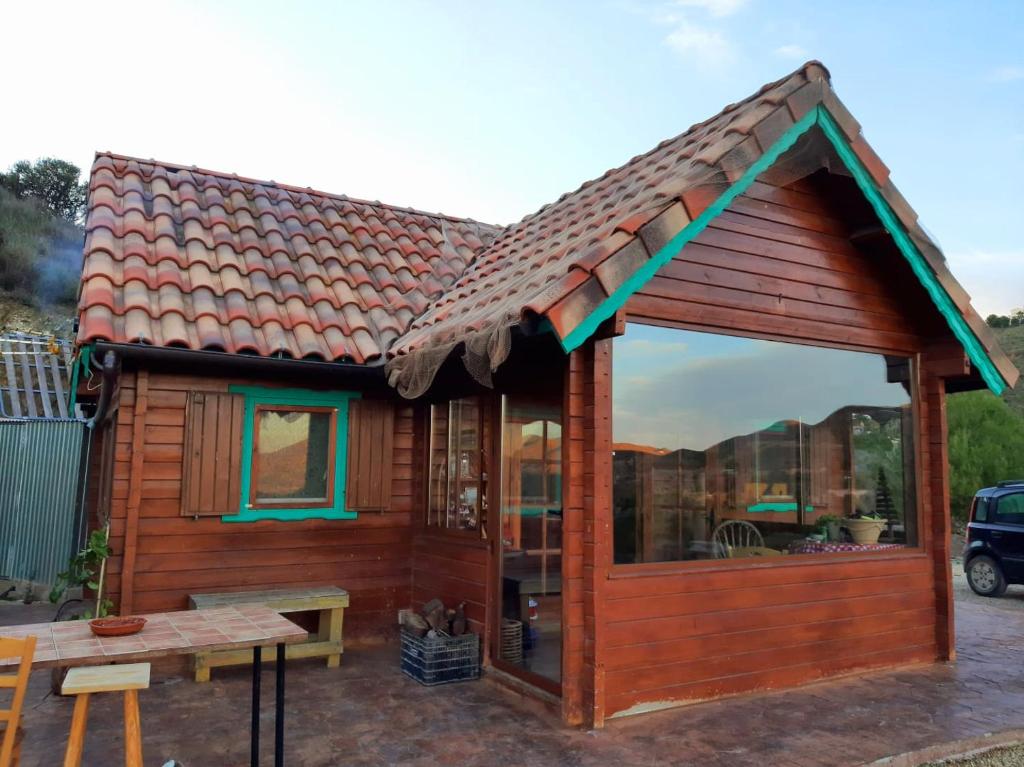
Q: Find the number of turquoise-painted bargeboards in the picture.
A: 2